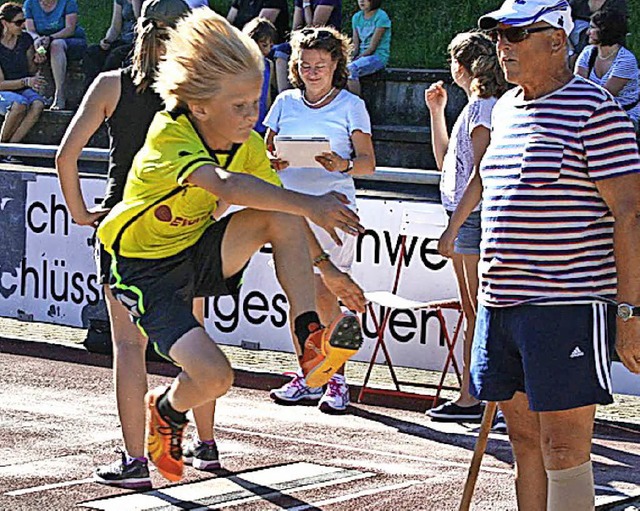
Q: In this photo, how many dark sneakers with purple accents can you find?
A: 2